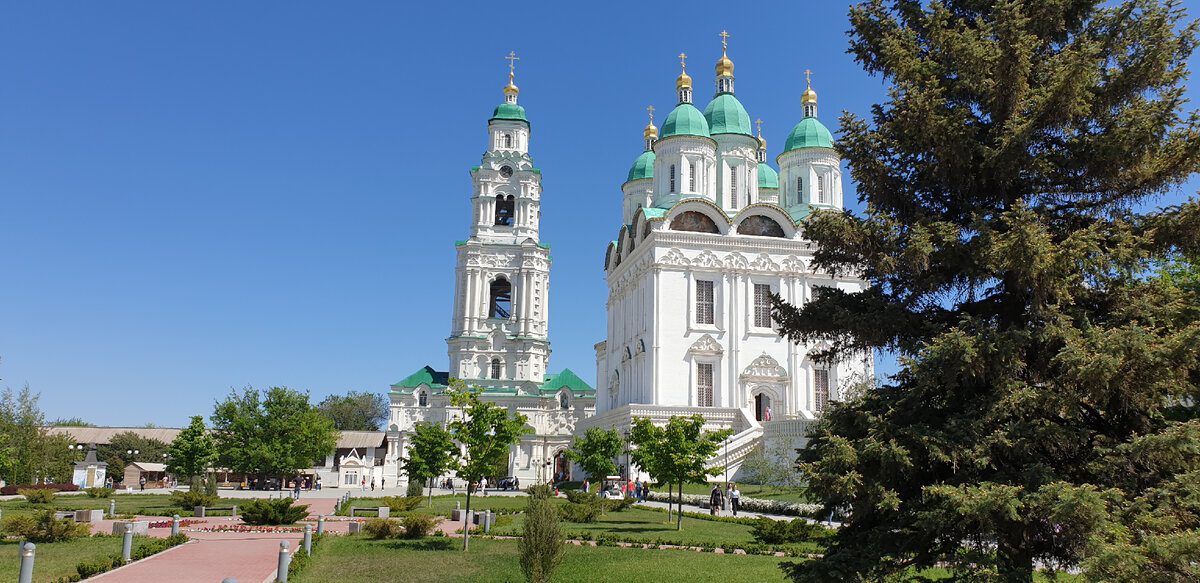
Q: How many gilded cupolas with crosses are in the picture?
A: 6